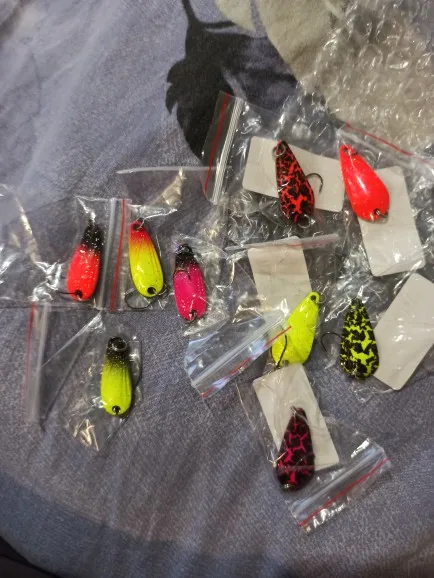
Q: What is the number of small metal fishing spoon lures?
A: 9